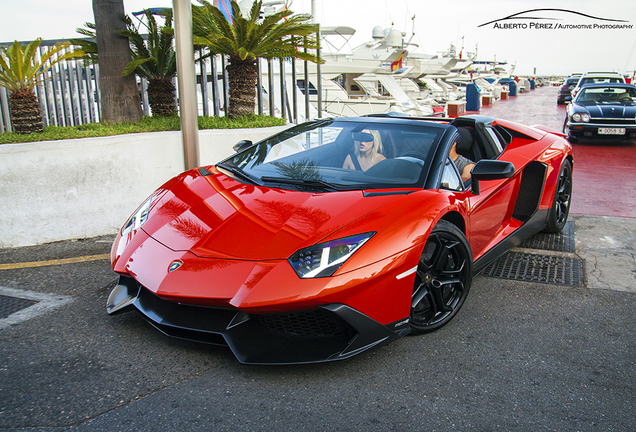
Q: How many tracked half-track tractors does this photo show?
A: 0